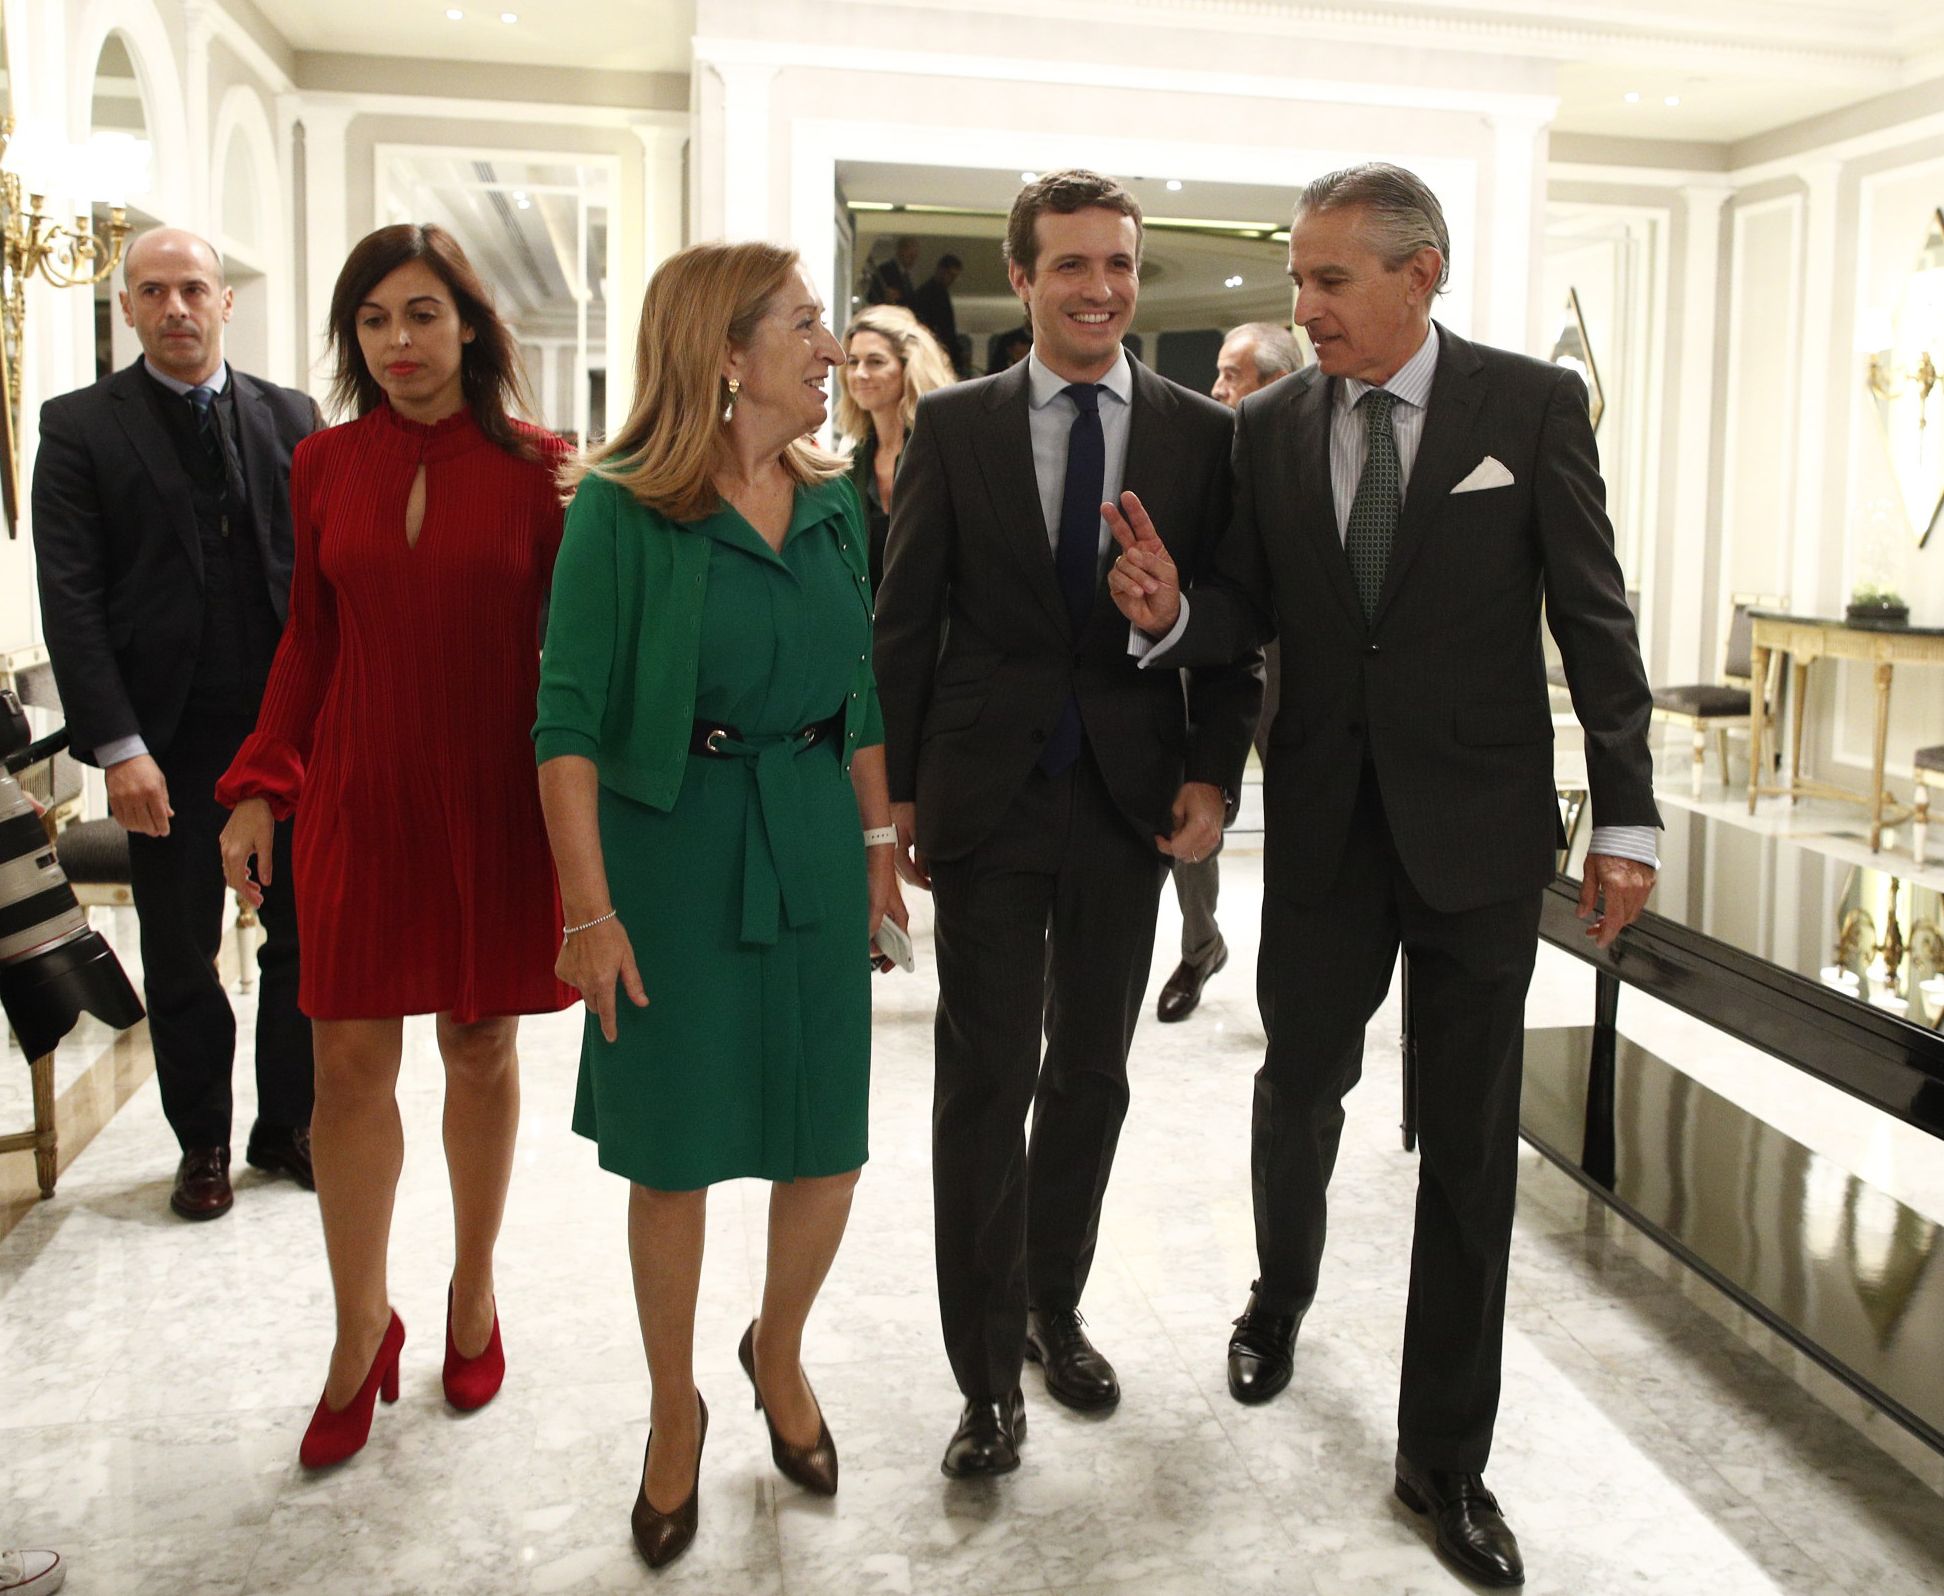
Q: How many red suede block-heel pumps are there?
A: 2